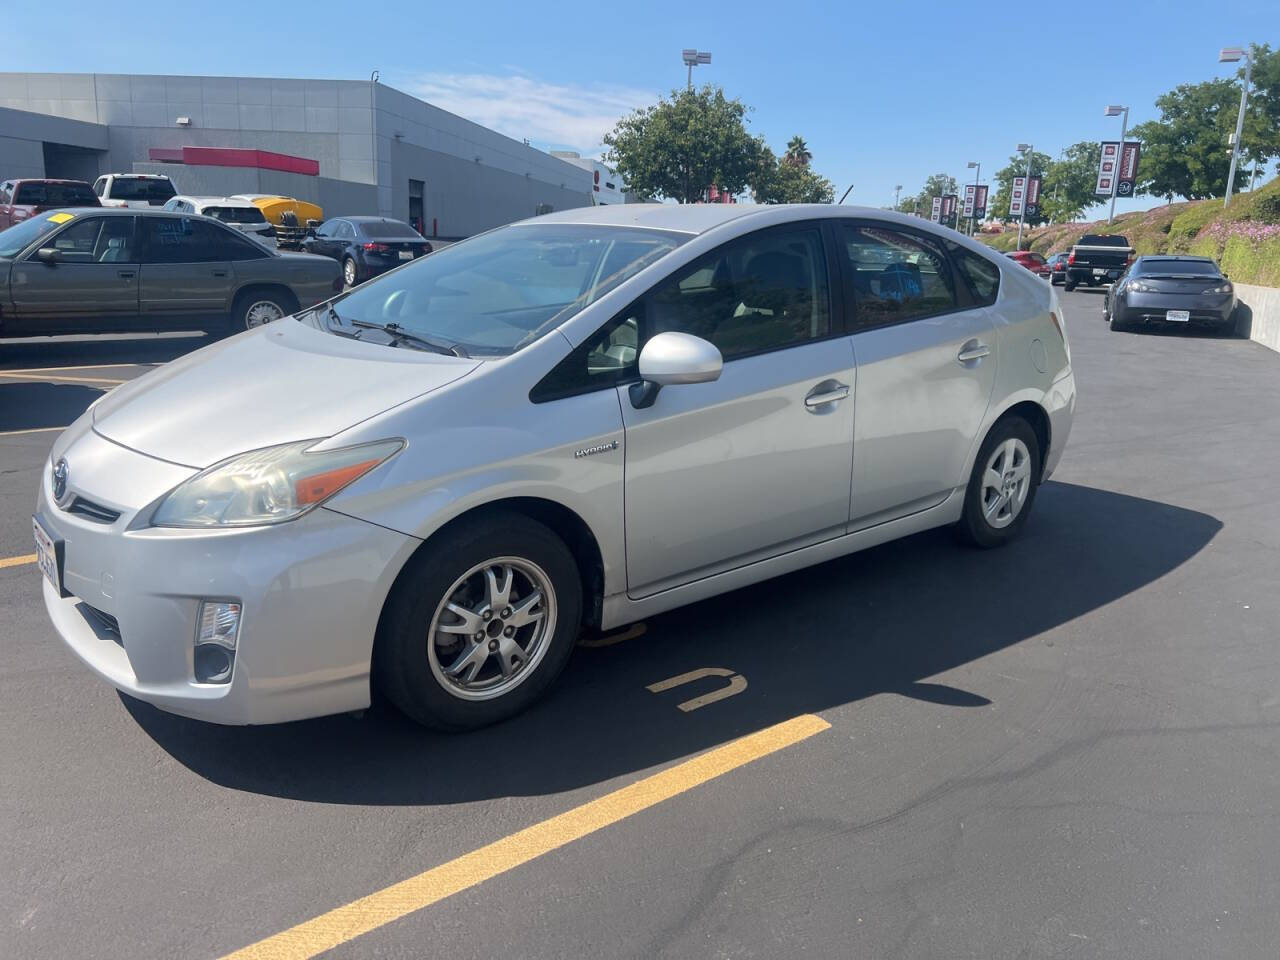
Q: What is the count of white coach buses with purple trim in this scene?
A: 0